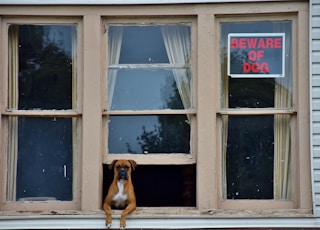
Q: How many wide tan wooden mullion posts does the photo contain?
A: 2